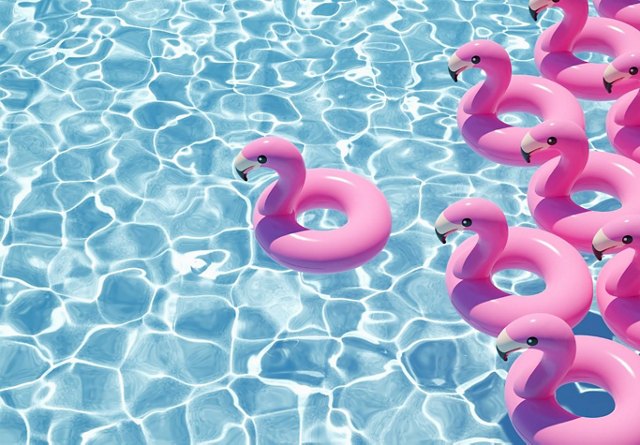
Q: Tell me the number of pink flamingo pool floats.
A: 9